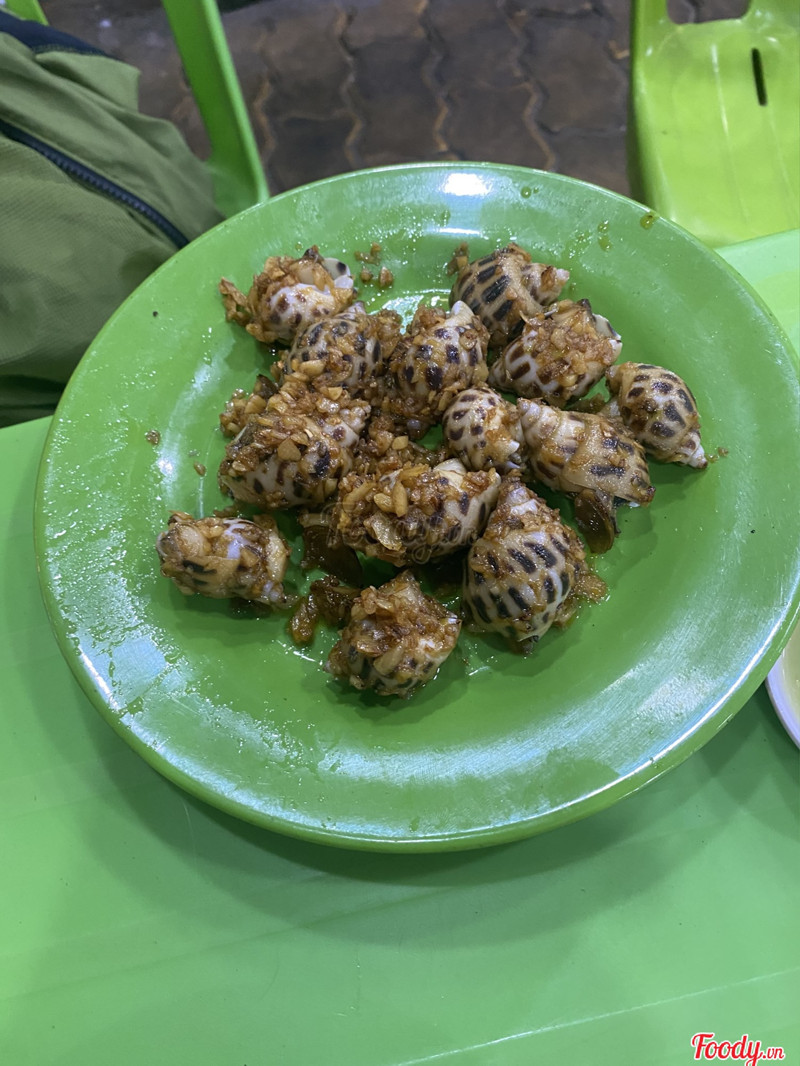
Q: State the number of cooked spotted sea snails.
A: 13